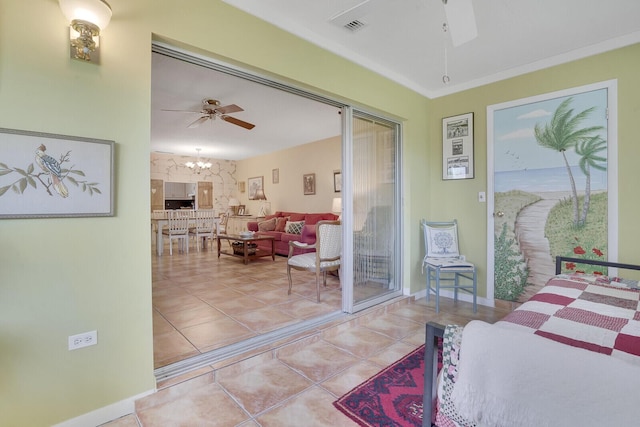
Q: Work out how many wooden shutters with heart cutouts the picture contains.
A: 2